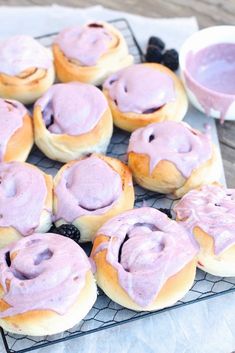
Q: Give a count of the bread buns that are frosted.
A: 11